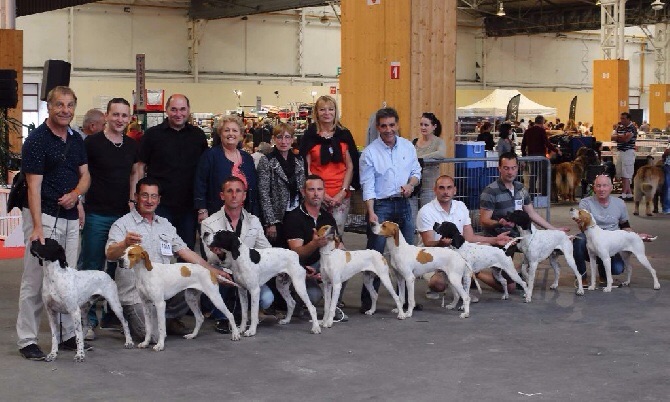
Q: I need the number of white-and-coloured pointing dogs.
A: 8